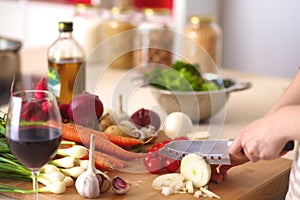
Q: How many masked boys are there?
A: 0